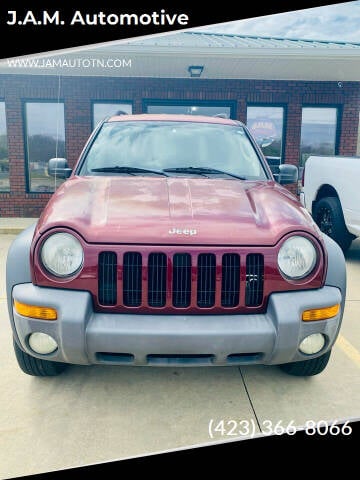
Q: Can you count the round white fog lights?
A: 2